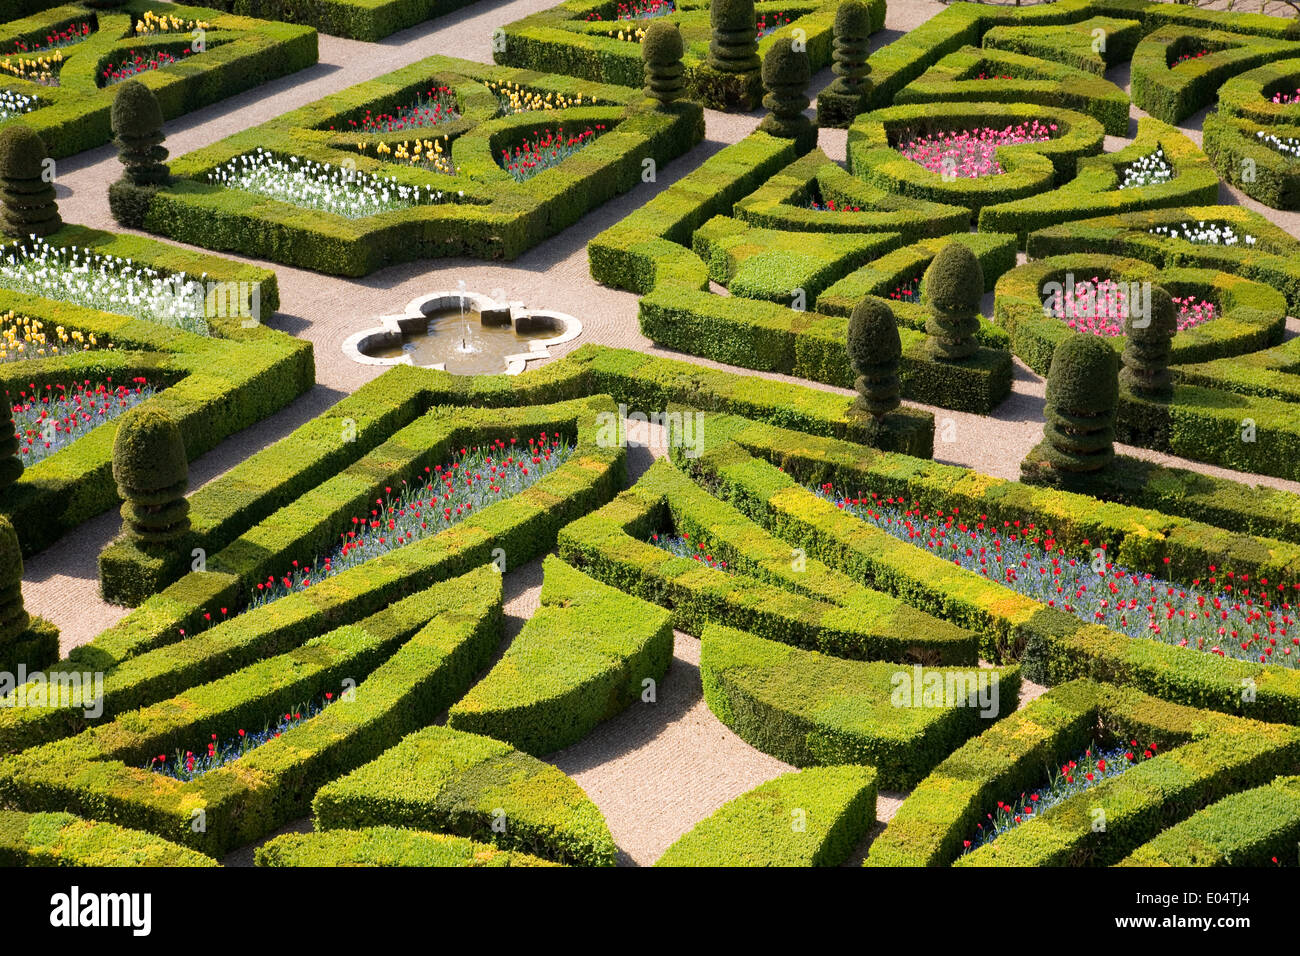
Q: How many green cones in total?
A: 13